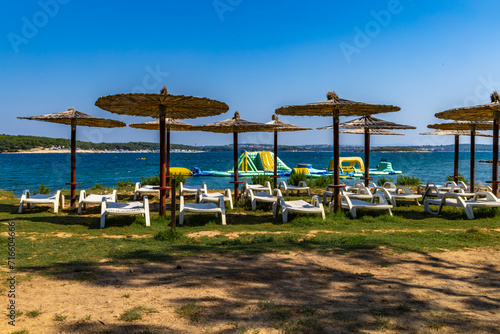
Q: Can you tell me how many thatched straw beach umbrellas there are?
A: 11